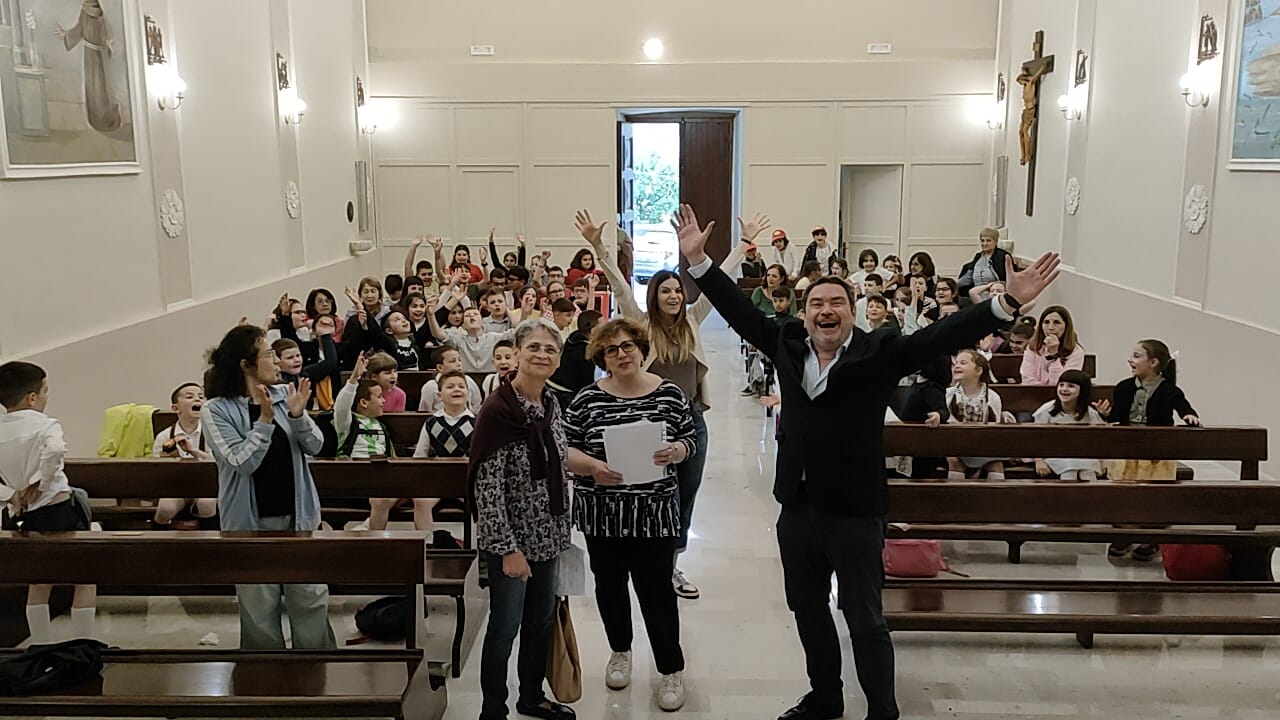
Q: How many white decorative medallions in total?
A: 4